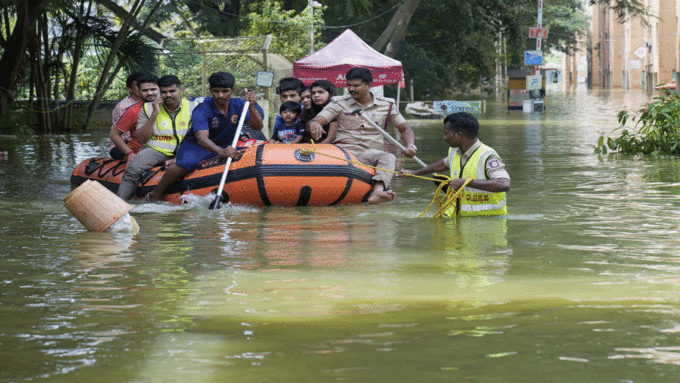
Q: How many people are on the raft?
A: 9